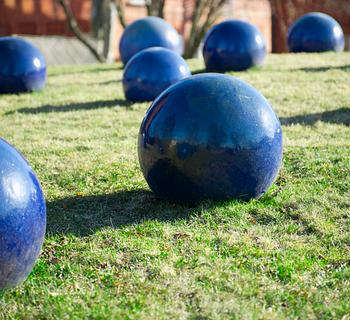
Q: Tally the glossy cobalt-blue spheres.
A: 7